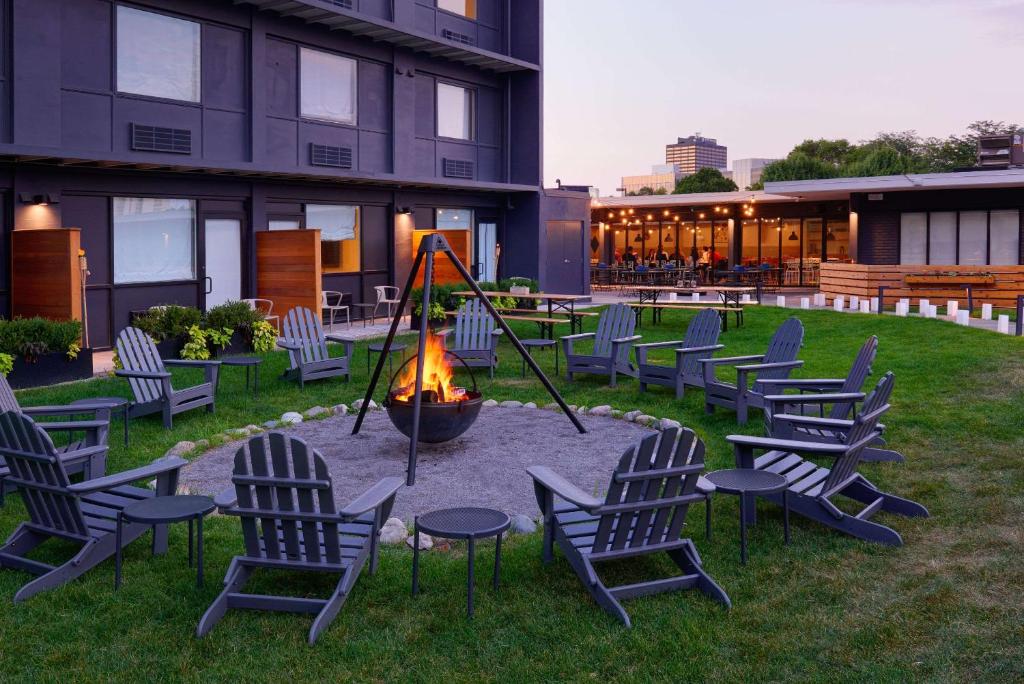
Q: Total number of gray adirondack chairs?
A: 12